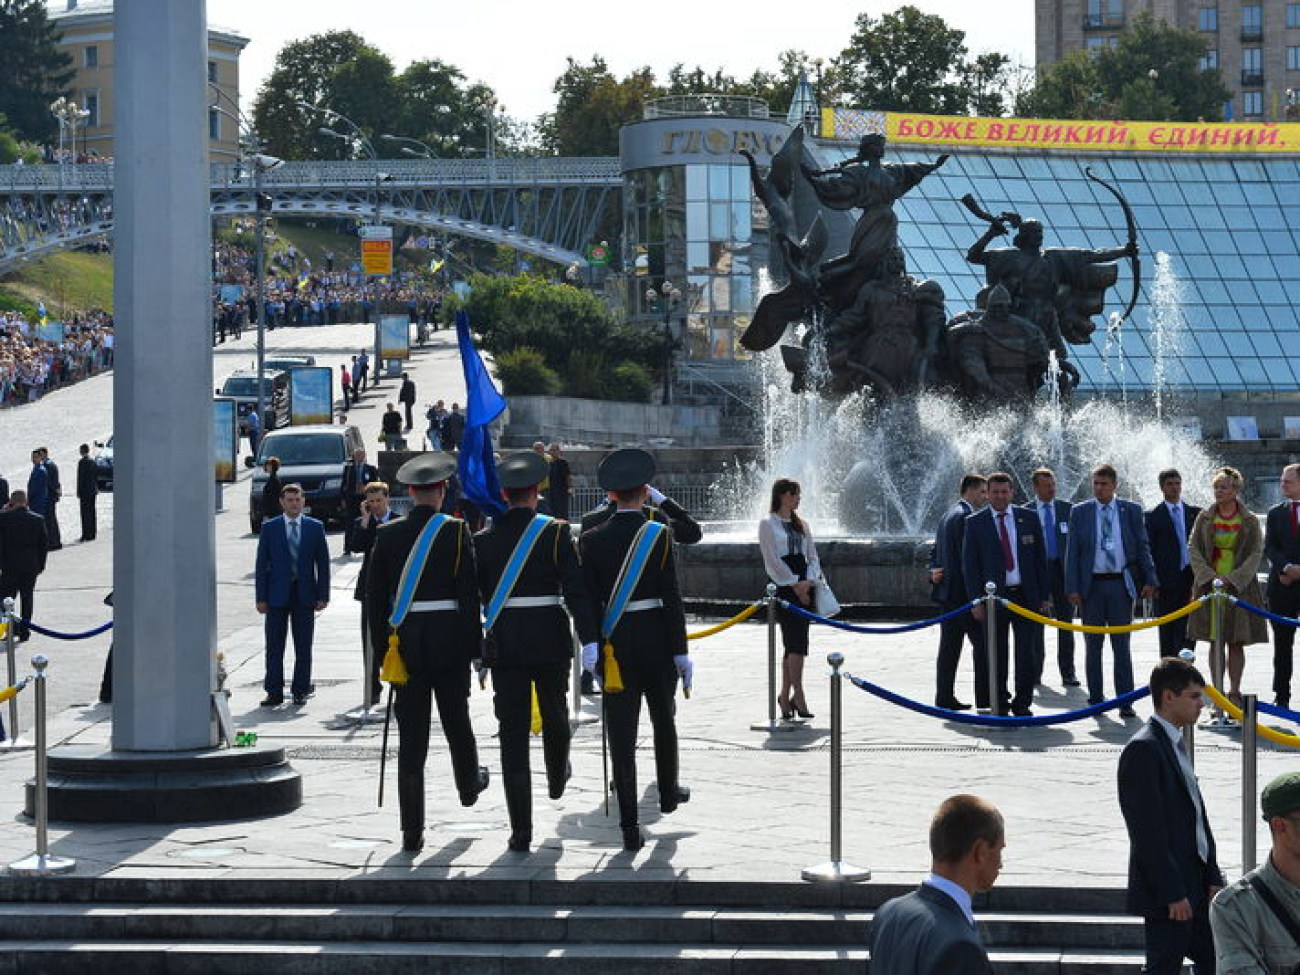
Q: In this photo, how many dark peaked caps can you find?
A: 3